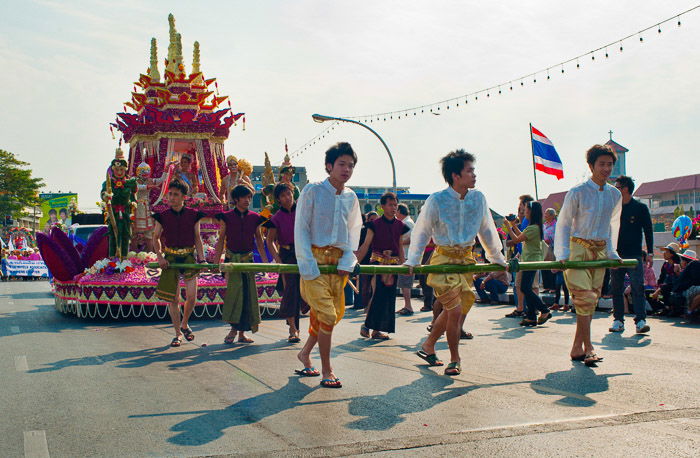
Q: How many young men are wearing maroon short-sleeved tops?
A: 4